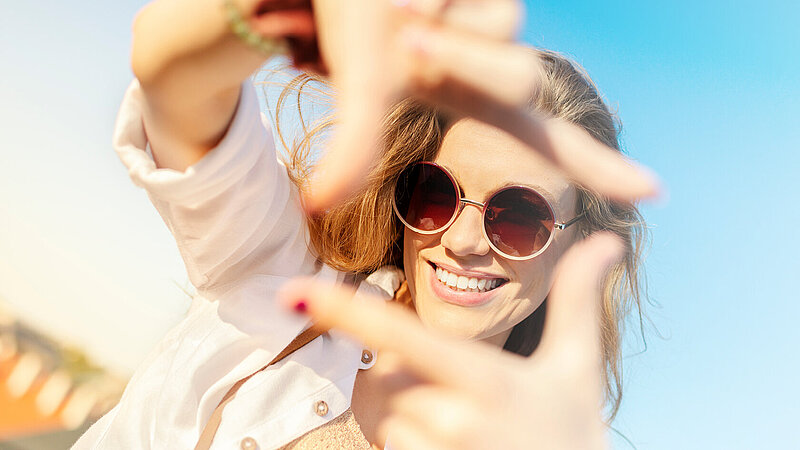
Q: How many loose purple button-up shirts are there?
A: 0